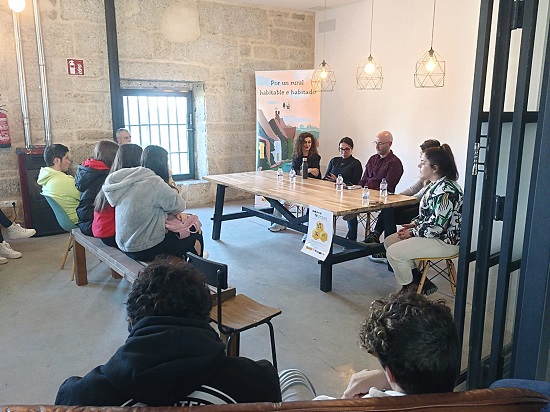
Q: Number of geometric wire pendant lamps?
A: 3